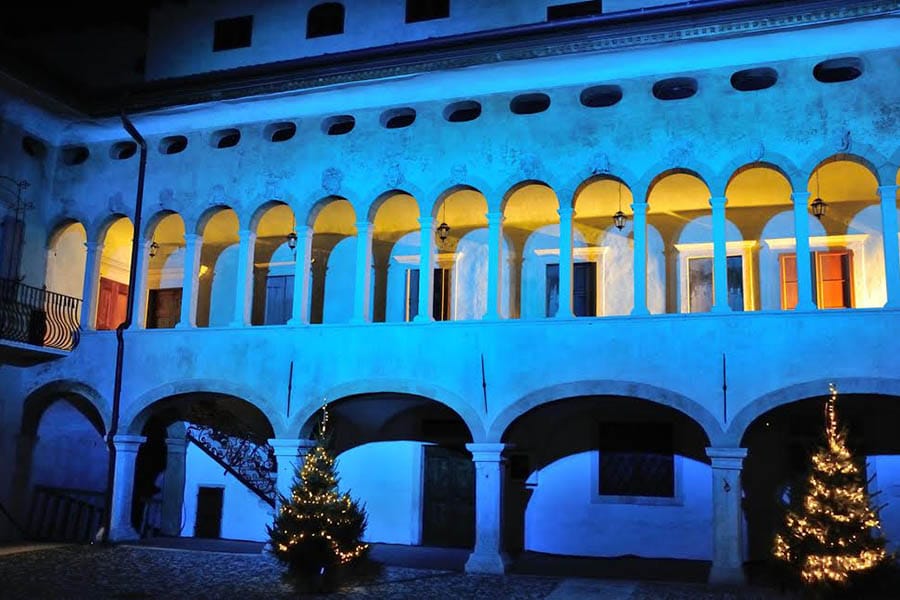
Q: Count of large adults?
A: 0